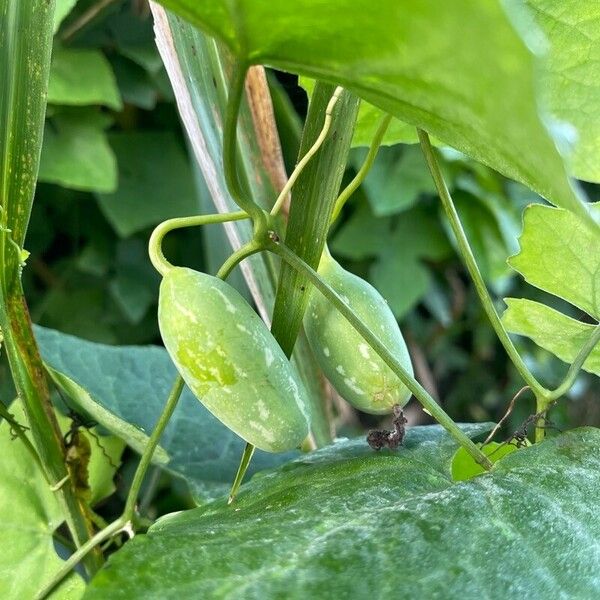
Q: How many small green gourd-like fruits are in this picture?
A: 2